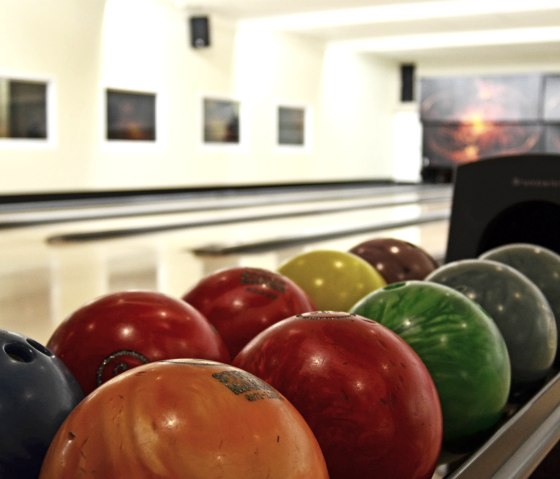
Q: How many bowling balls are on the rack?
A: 10